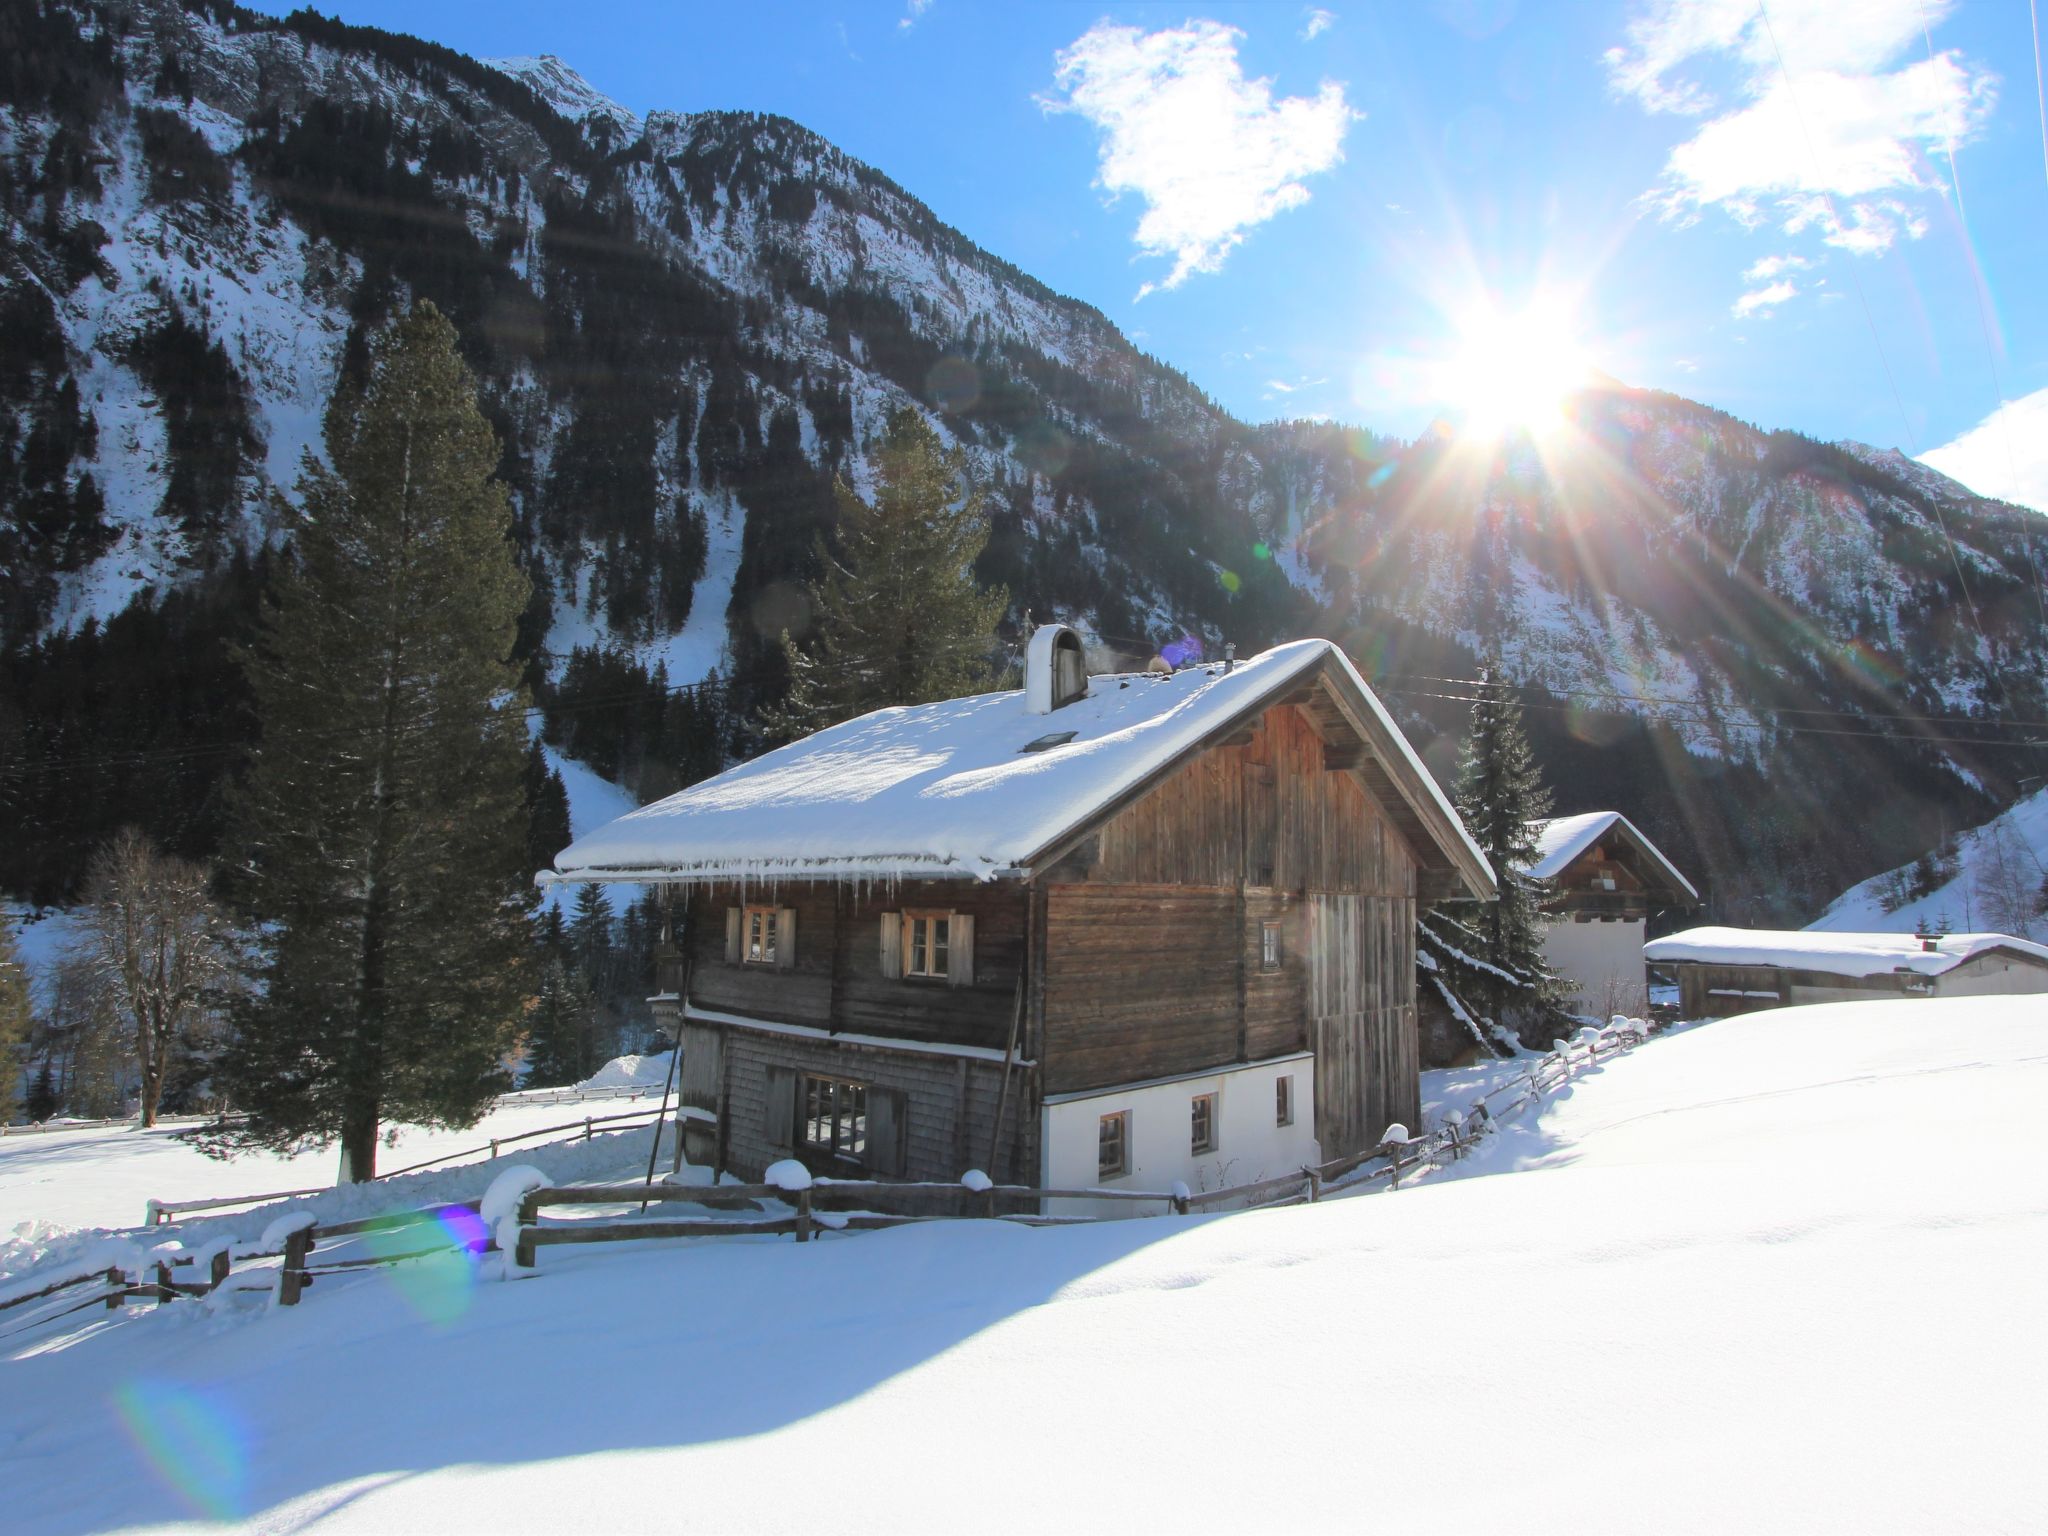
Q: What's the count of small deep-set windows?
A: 3